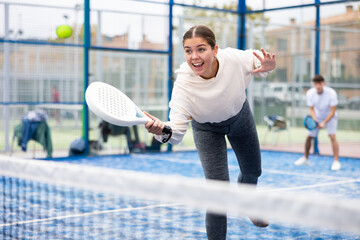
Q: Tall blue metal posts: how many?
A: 4